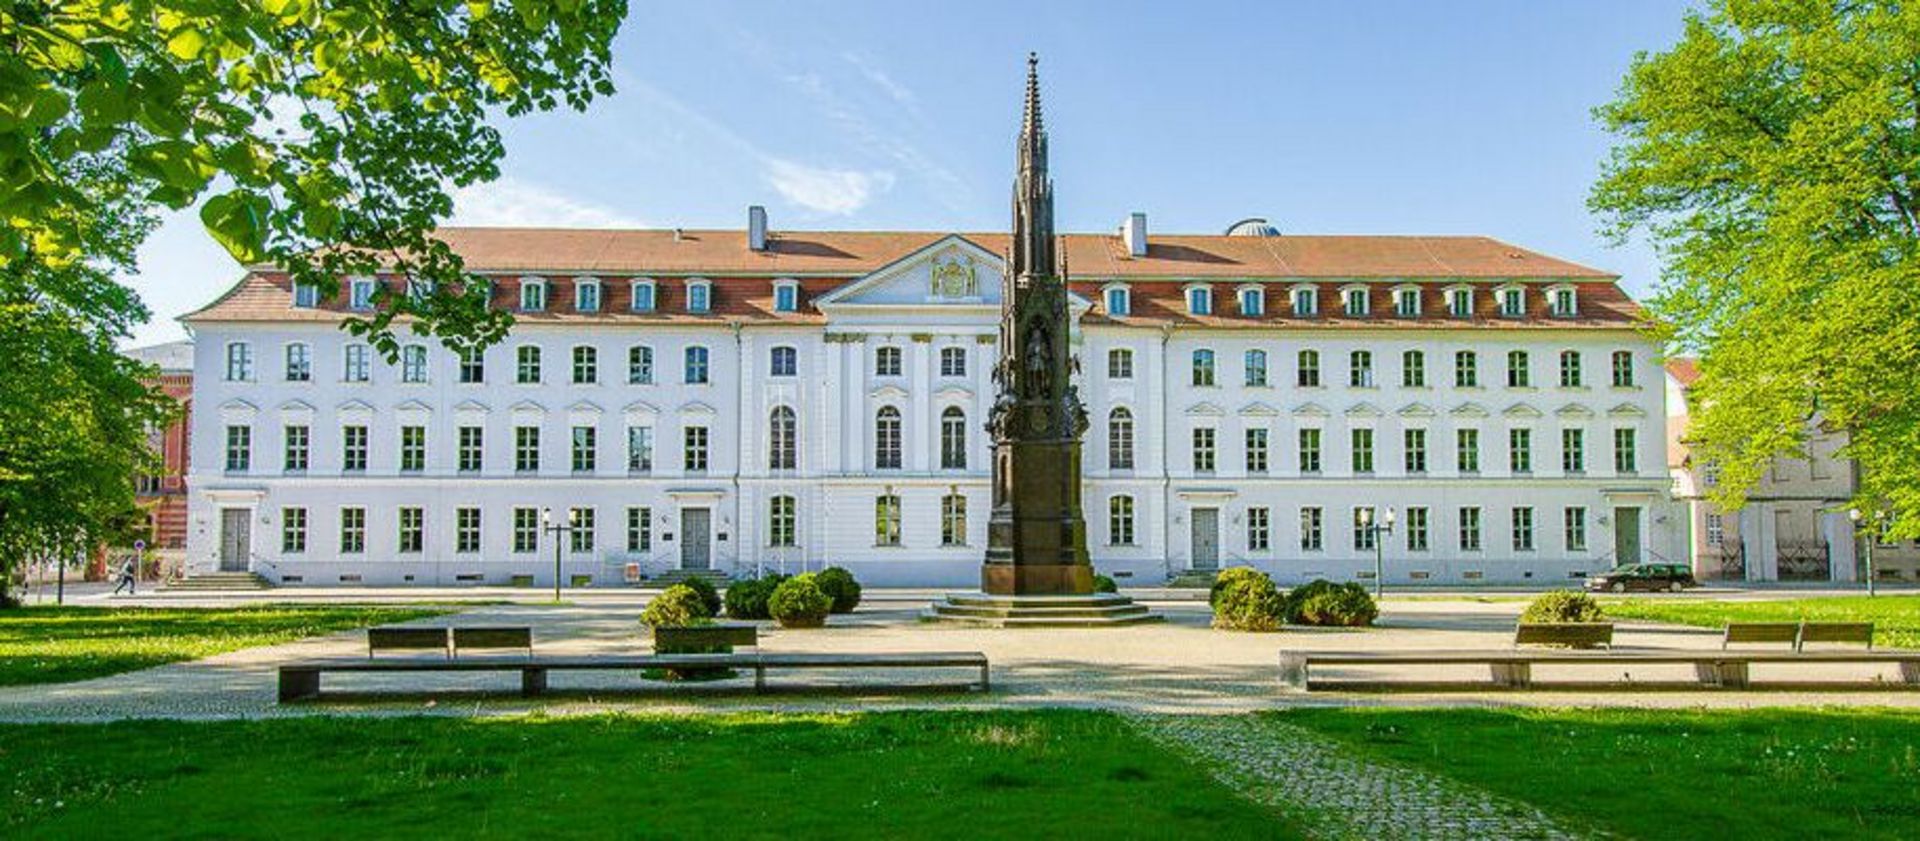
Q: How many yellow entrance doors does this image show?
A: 0